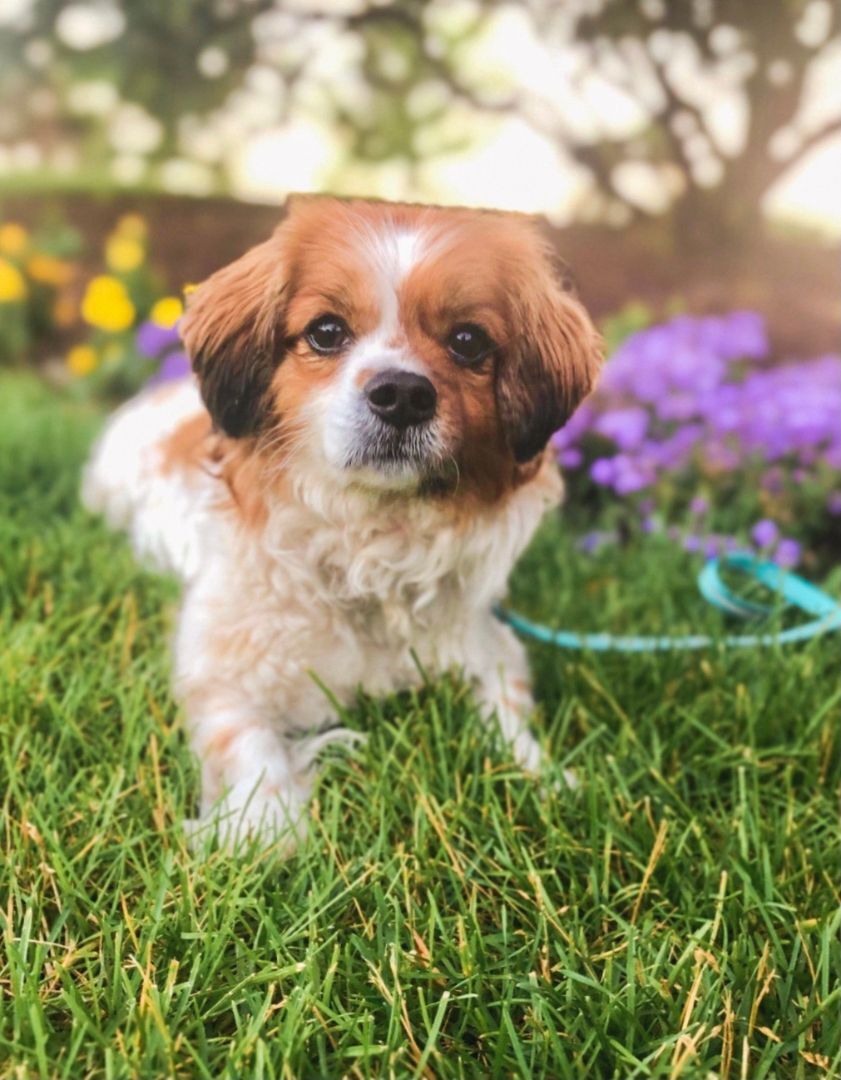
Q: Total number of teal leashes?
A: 1